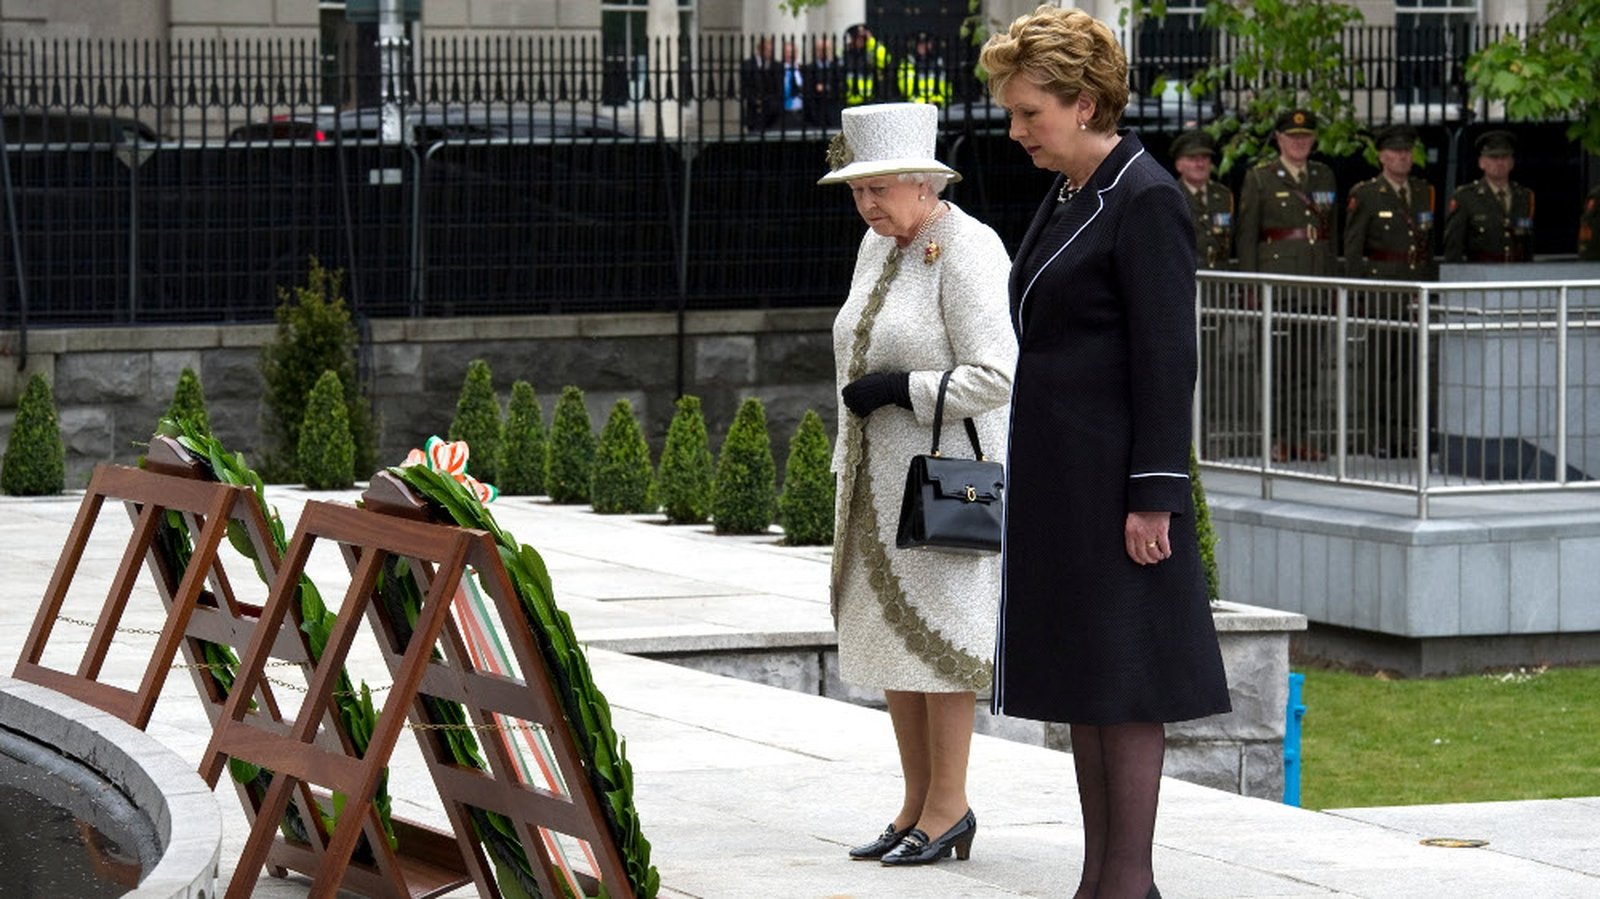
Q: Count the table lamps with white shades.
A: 0